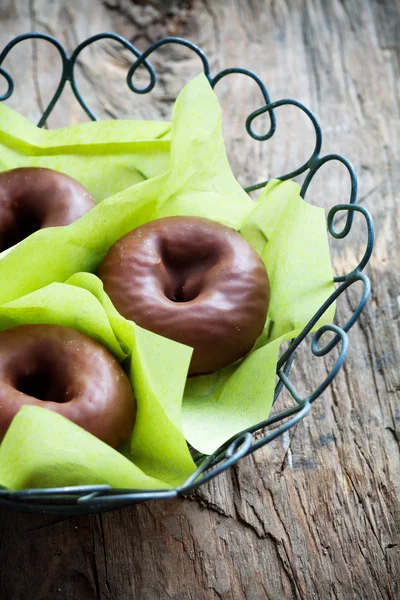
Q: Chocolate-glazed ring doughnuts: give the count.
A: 3